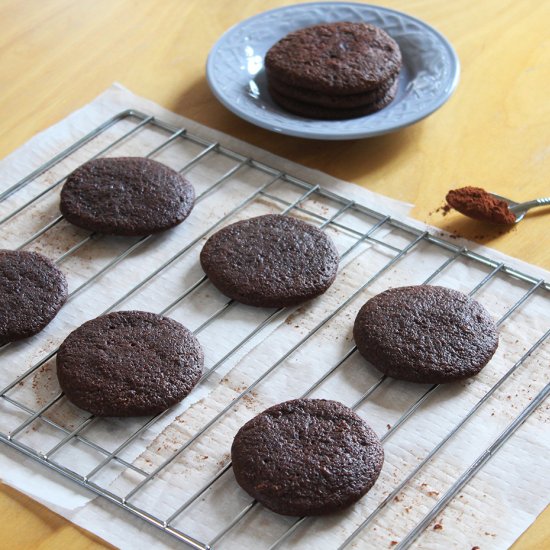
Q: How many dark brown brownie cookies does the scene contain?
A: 9